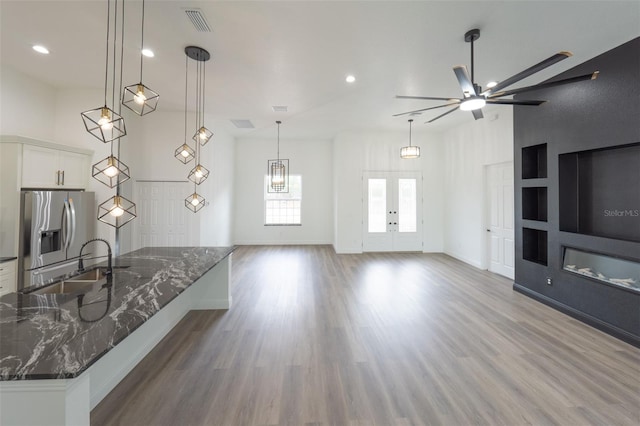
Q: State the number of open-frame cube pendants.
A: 8